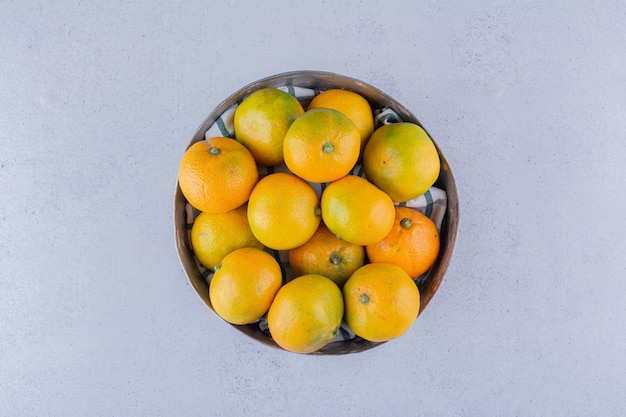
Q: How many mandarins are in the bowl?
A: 13